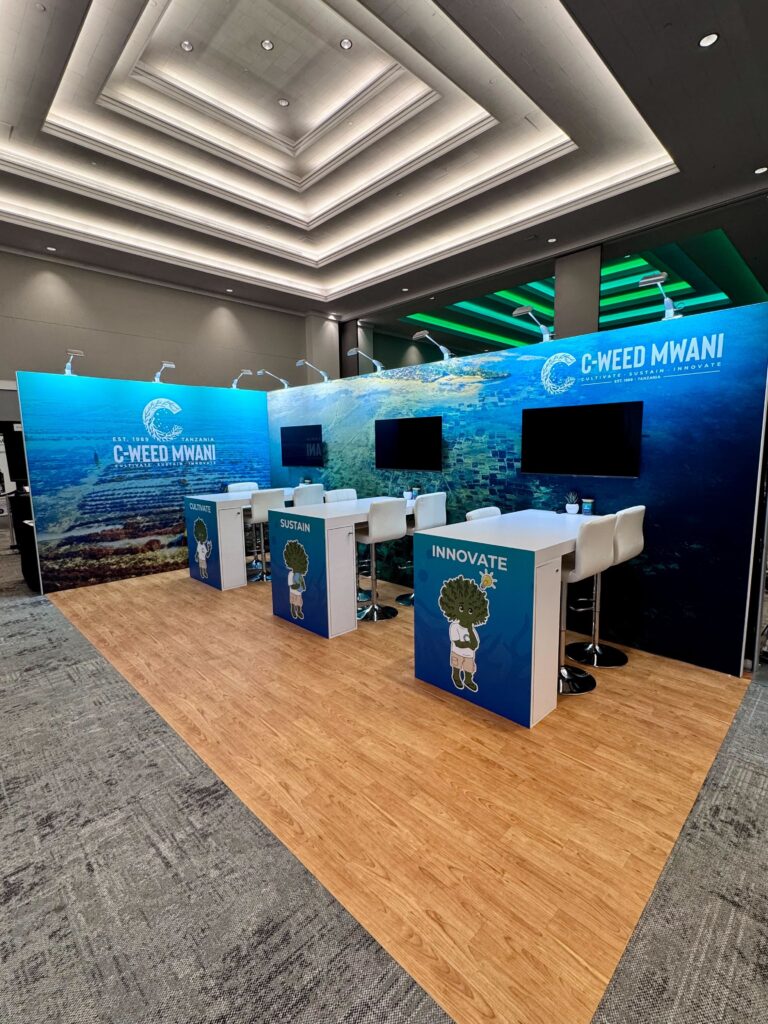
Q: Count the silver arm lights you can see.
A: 9